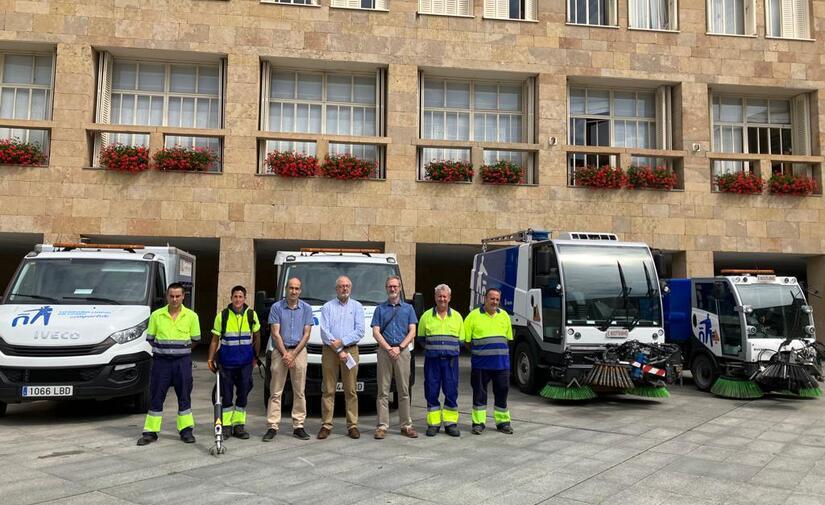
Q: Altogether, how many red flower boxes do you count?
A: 11